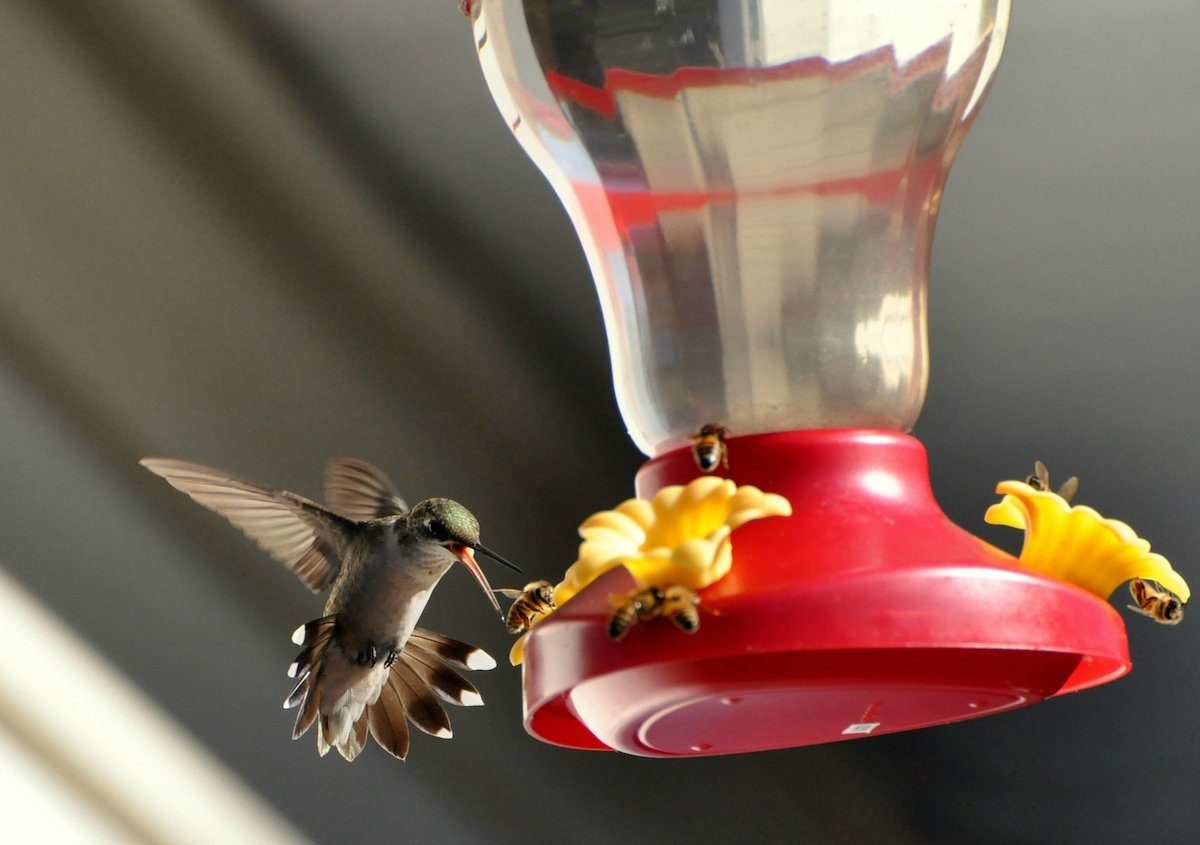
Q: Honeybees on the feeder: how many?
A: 6